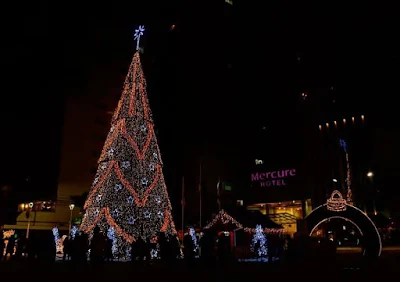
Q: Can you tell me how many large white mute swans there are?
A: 0